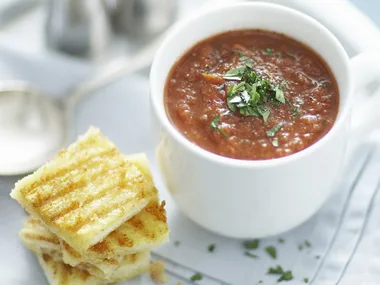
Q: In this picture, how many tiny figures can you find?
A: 0